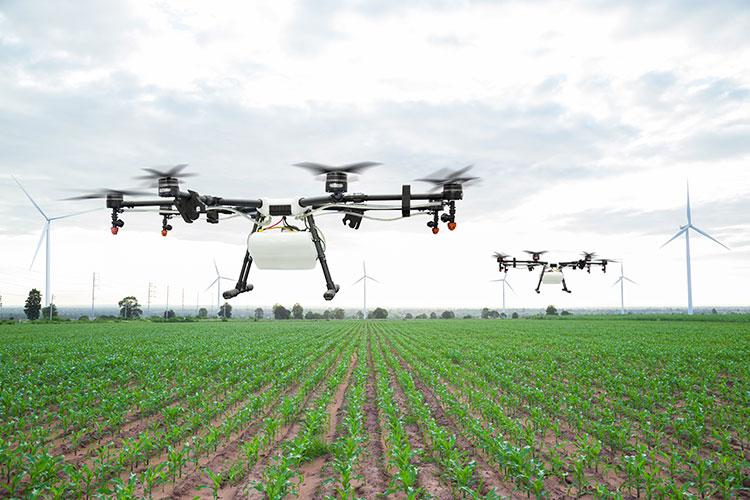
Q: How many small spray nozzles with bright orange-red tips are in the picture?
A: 8